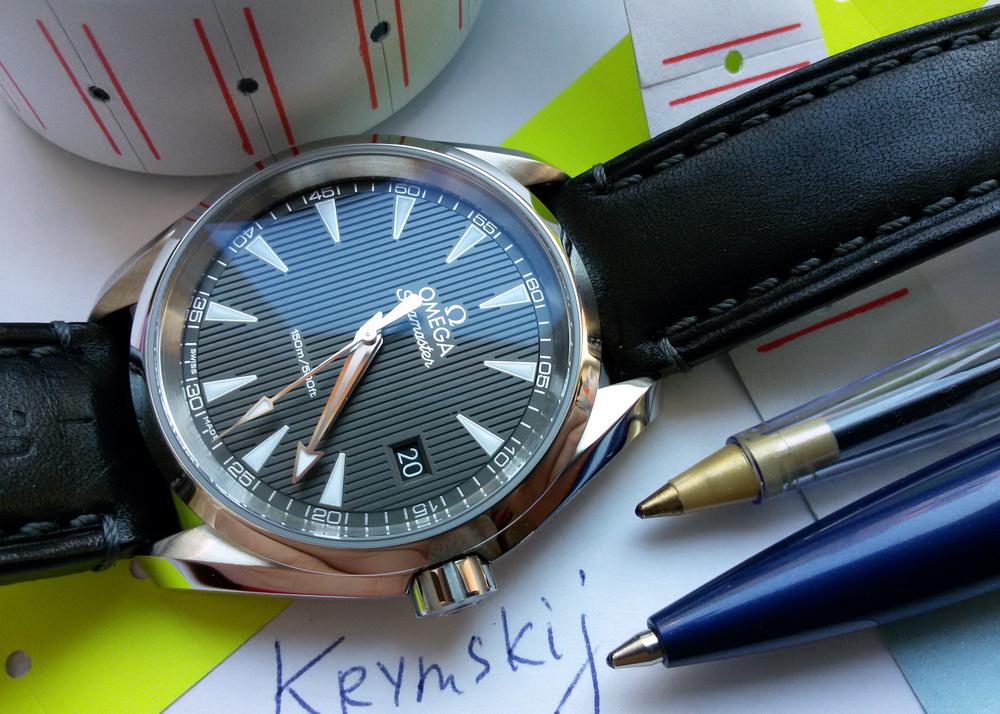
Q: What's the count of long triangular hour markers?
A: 11